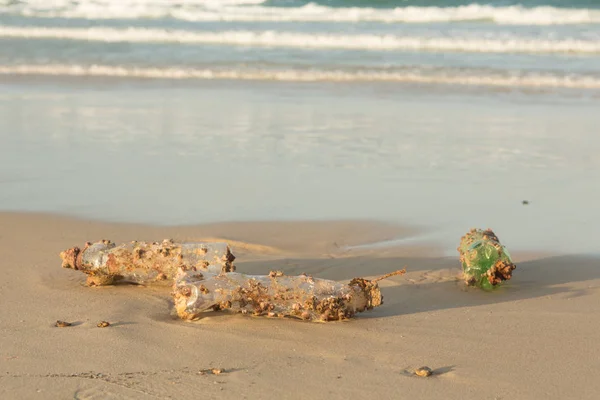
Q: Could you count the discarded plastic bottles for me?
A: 3